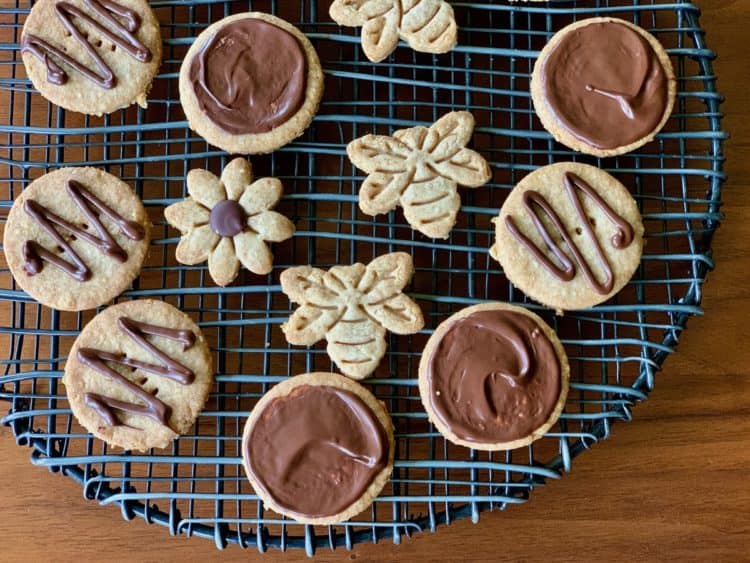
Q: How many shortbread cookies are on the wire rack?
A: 12